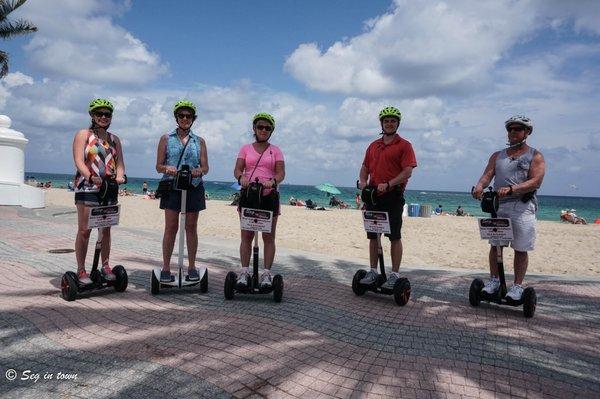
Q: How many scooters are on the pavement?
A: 5